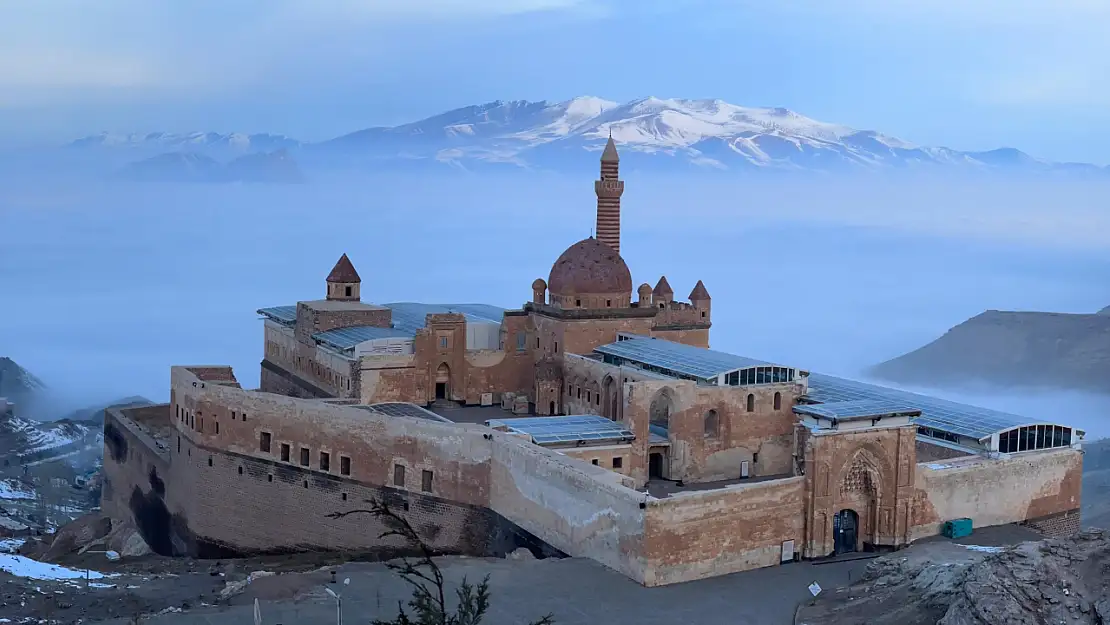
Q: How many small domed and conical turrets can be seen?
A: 5